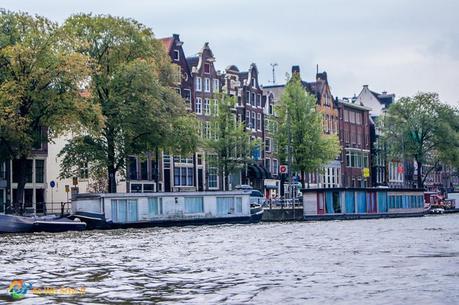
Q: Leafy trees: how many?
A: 5